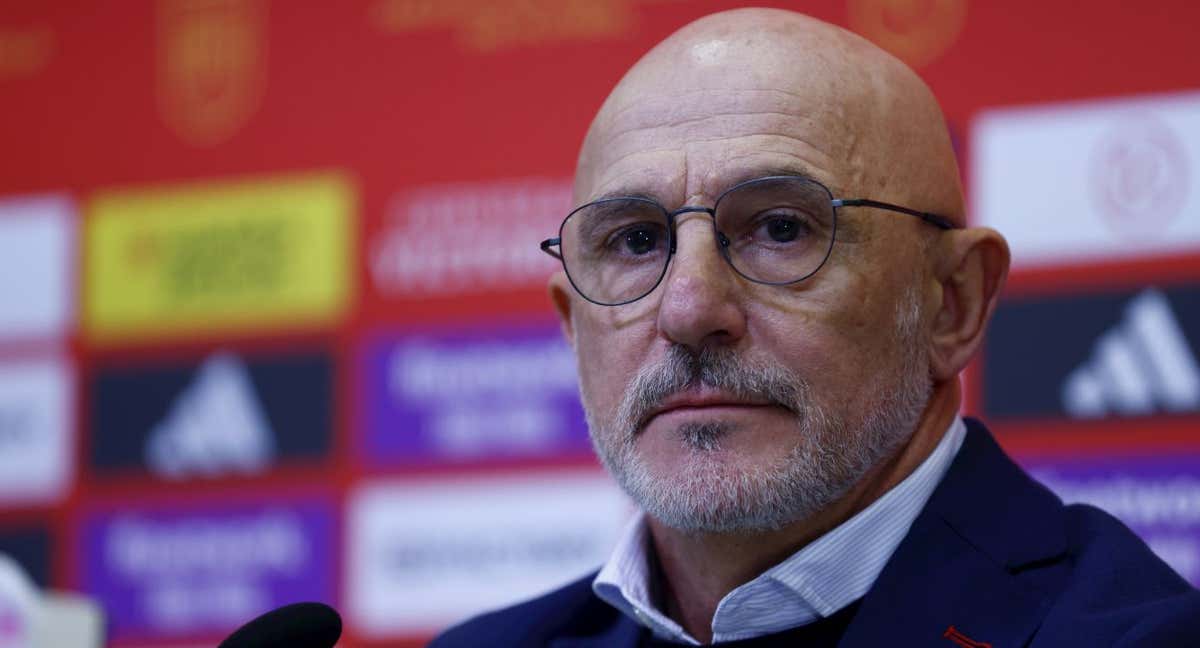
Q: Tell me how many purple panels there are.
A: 3